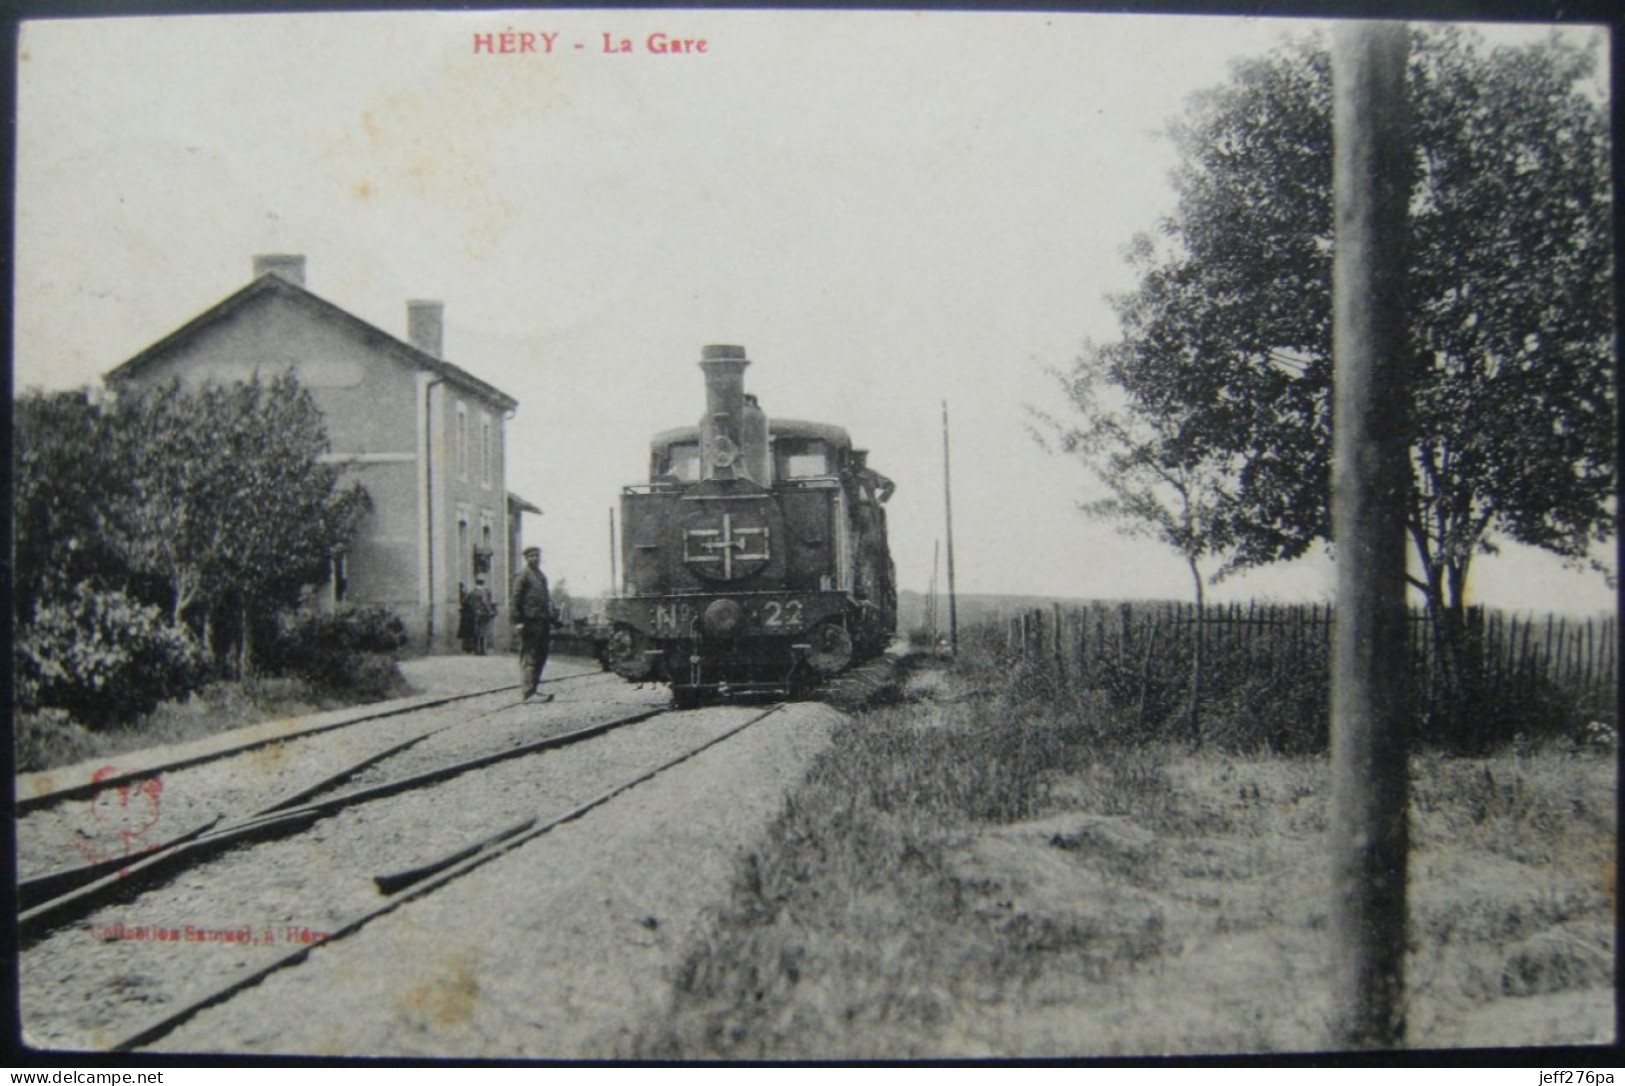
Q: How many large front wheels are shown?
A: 2